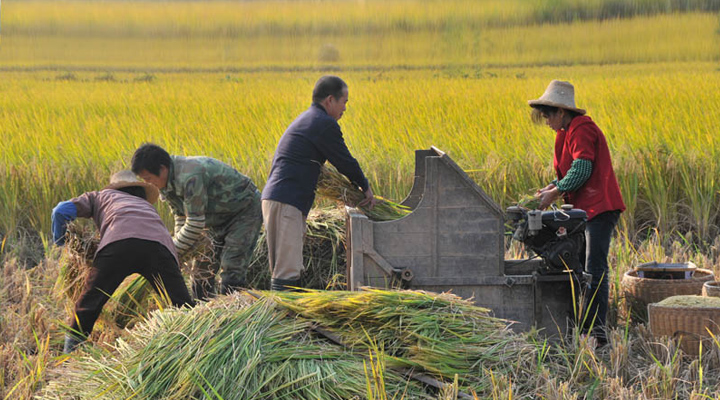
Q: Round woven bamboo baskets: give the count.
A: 3